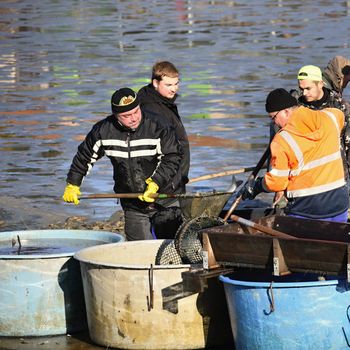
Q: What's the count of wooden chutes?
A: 1